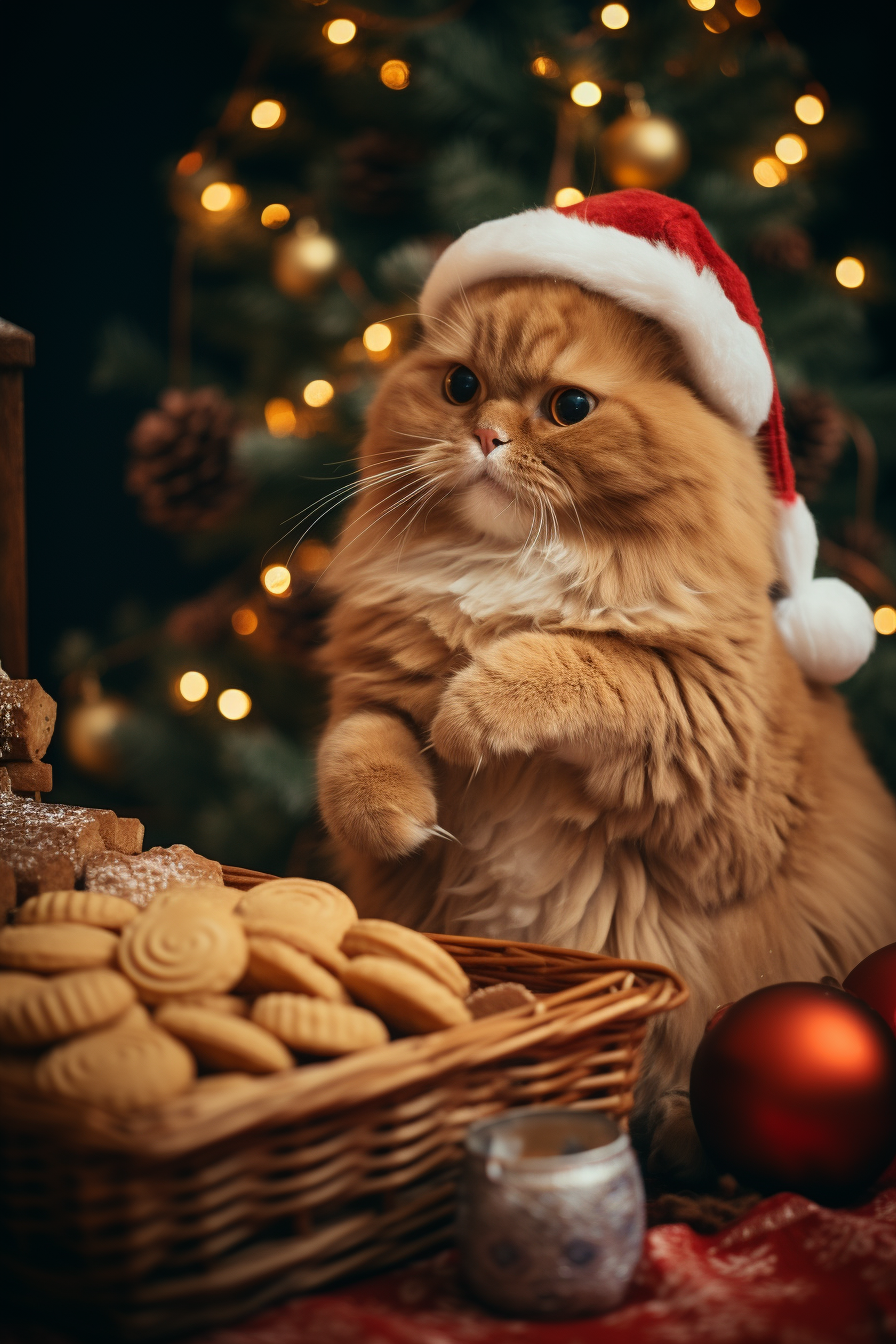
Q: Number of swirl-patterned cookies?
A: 3